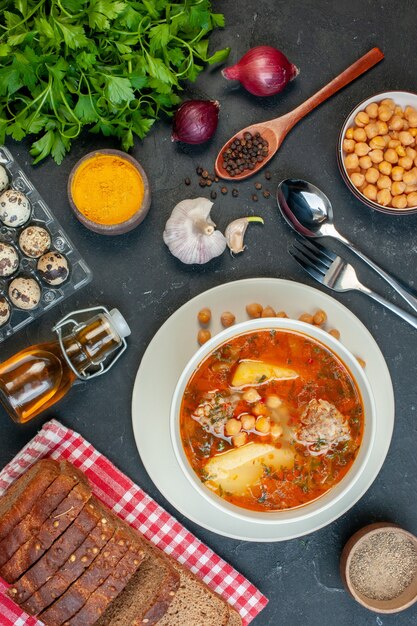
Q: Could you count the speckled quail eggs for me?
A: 7